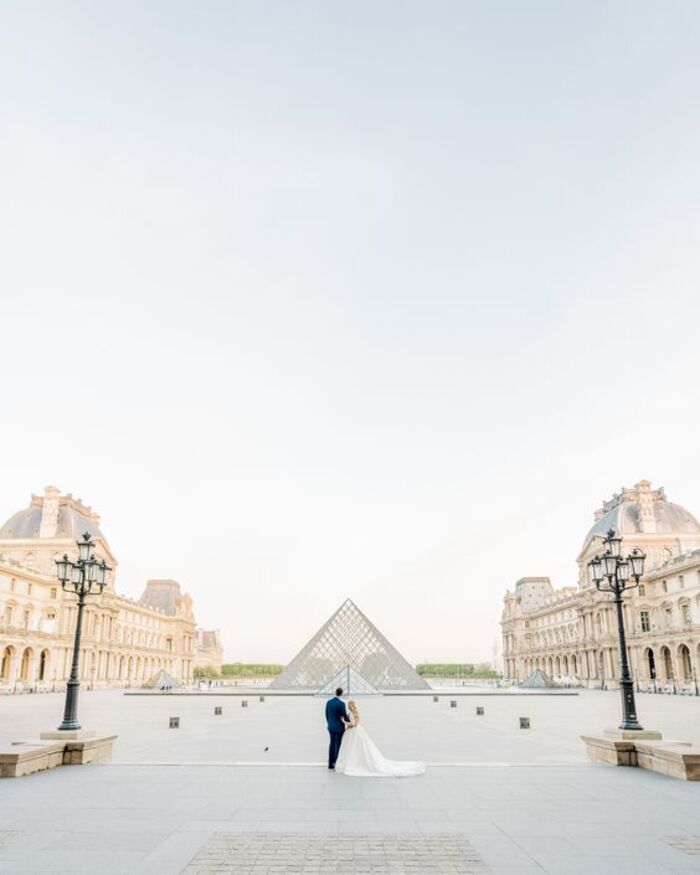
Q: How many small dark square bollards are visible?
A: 8